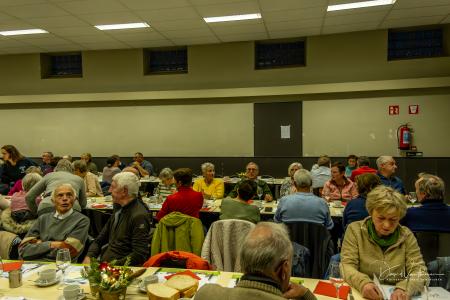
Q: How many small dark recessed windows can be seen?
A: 4